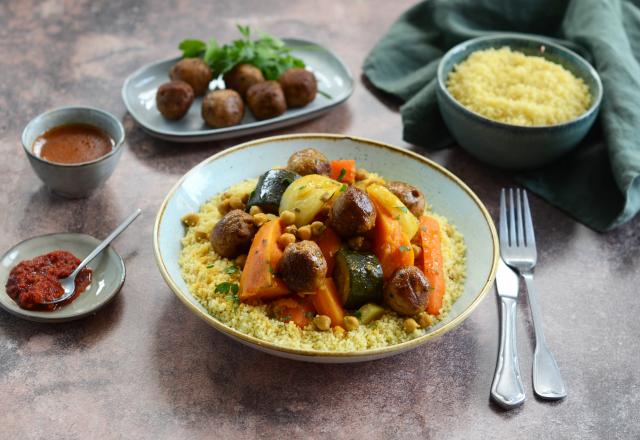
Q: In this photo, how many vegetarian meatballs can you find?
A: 12